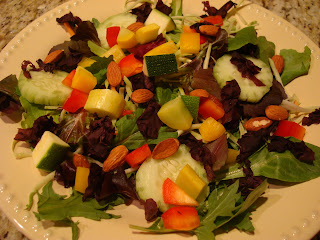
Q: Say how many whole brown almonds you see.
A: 12